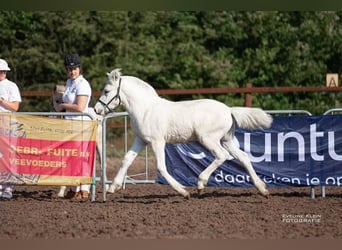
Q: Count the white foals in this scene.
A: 1